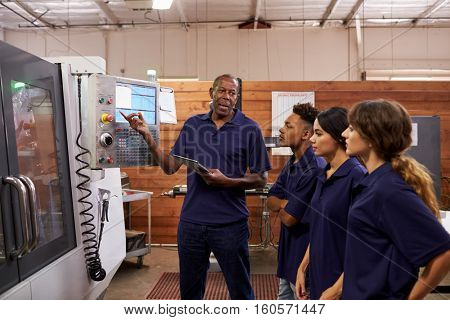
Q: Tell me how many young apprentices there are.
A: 3